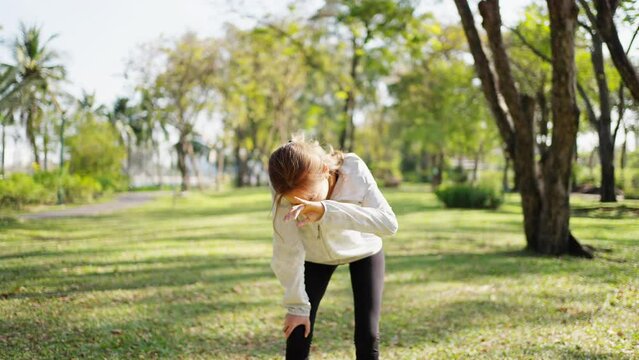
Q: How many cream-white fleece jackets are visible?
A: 1